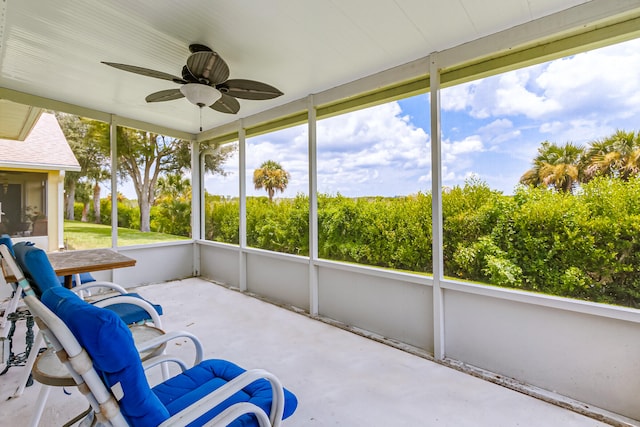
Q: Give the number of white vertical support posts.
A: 5